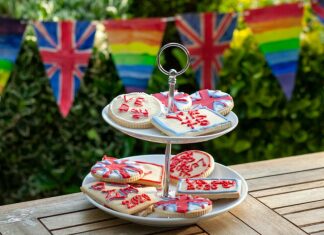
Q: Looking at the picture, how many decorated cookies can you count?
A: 10